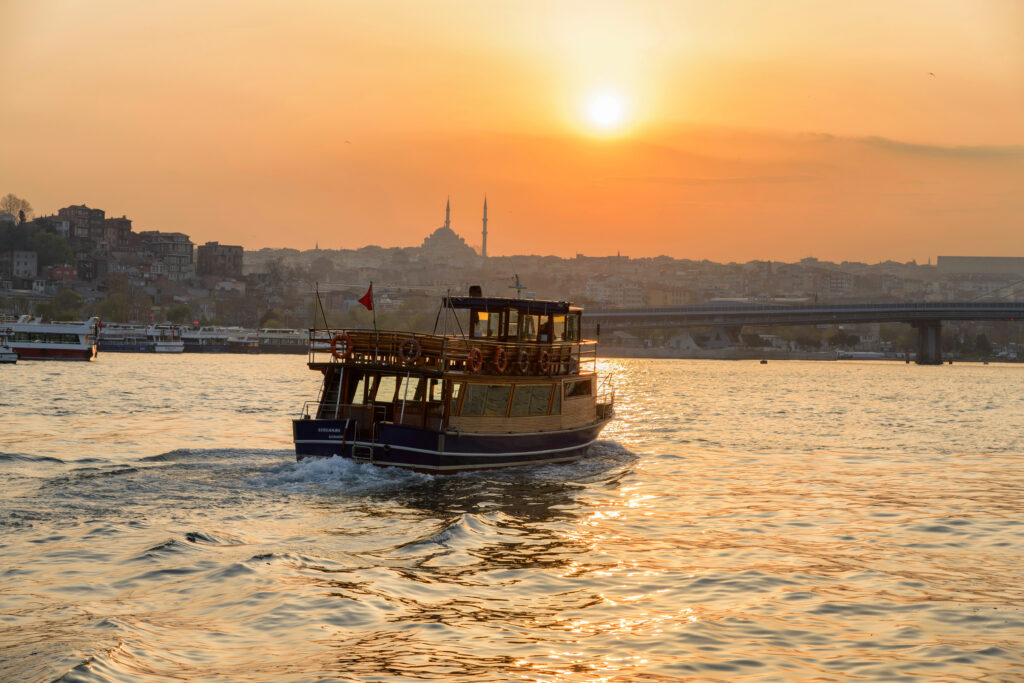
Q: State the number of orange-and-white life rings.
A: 6